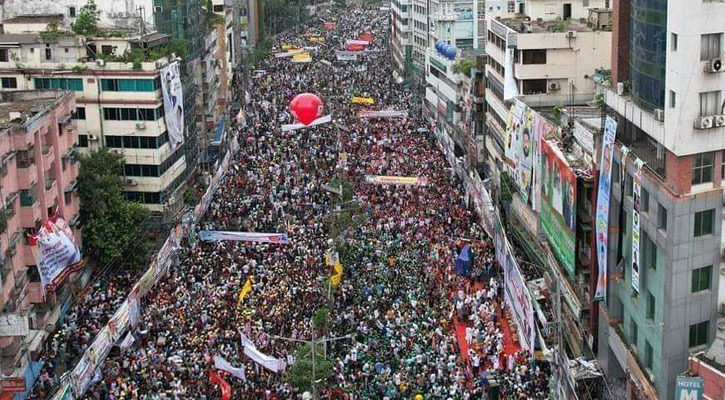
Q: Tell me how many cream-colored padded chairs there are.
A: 0